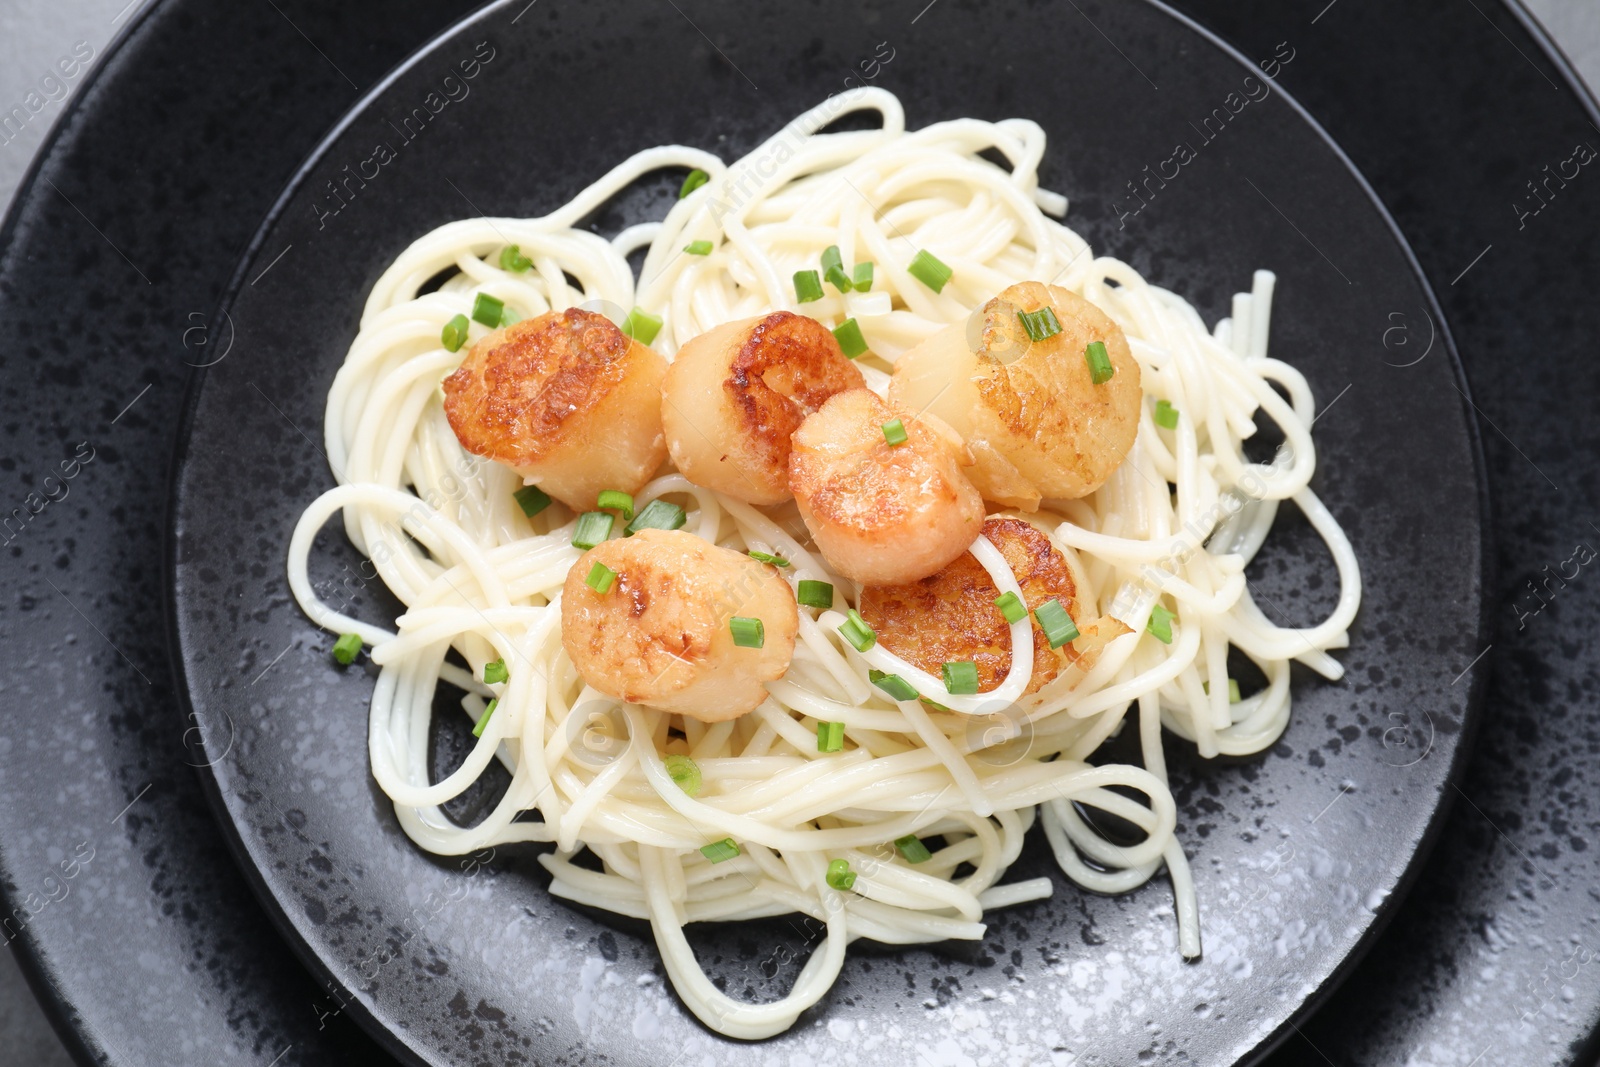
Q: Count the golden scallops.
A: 6